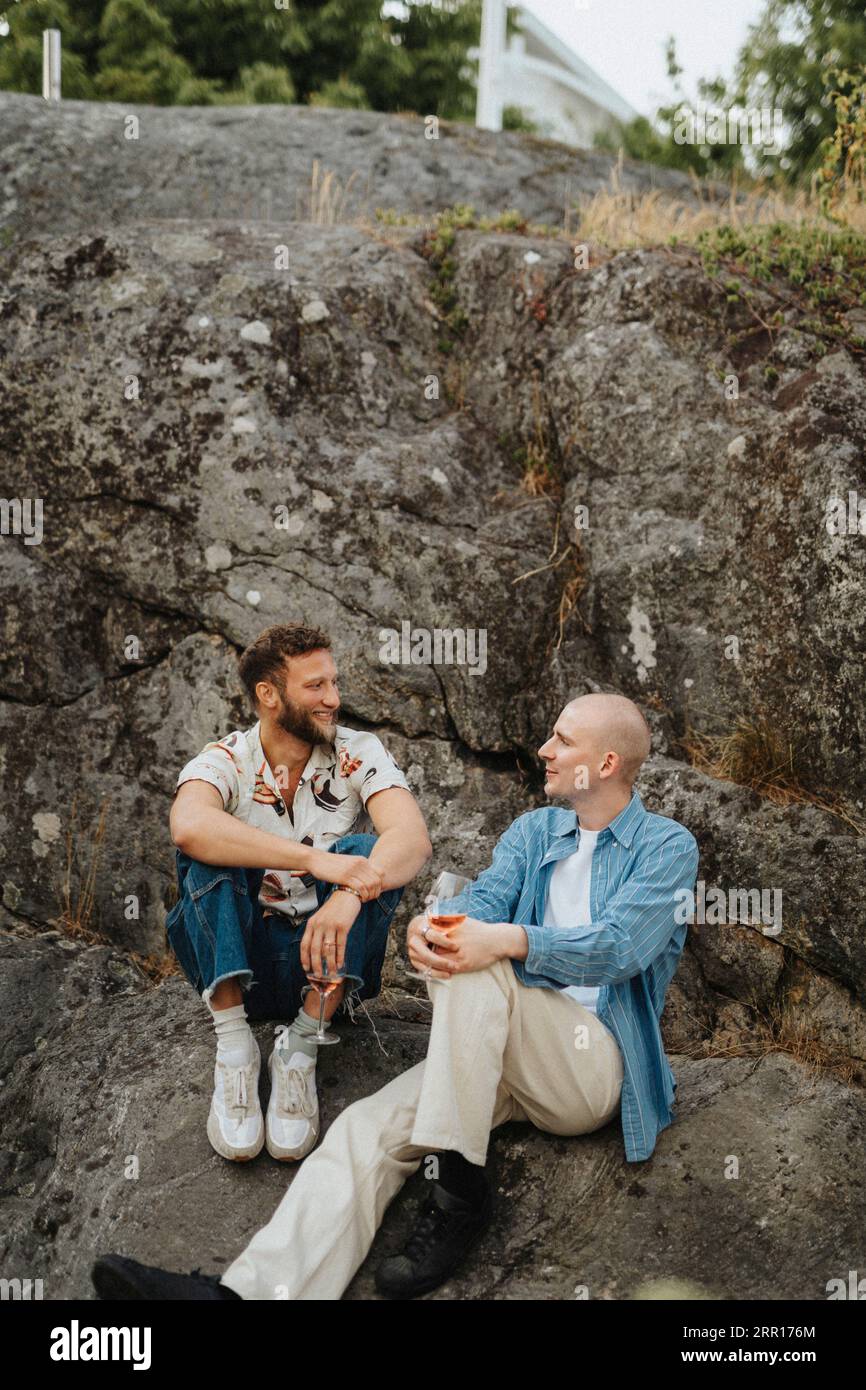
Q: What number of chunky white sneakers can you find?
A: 2